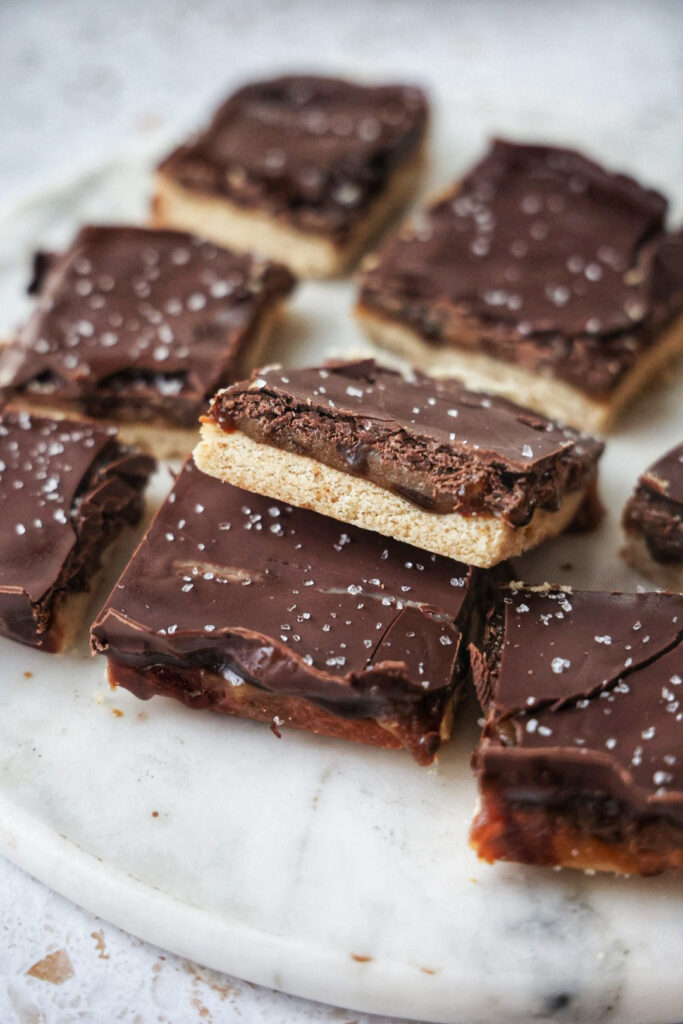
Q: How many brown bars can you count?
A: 8